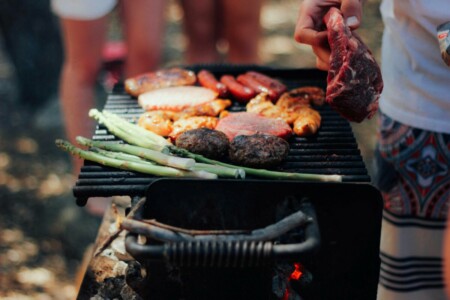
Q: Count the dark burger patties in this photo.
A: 2